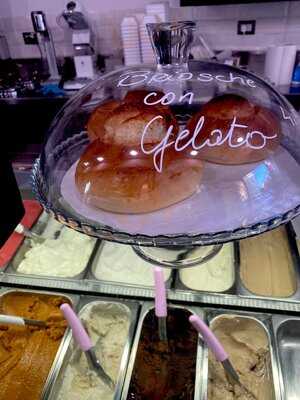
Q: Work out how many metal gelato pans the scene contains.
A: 9